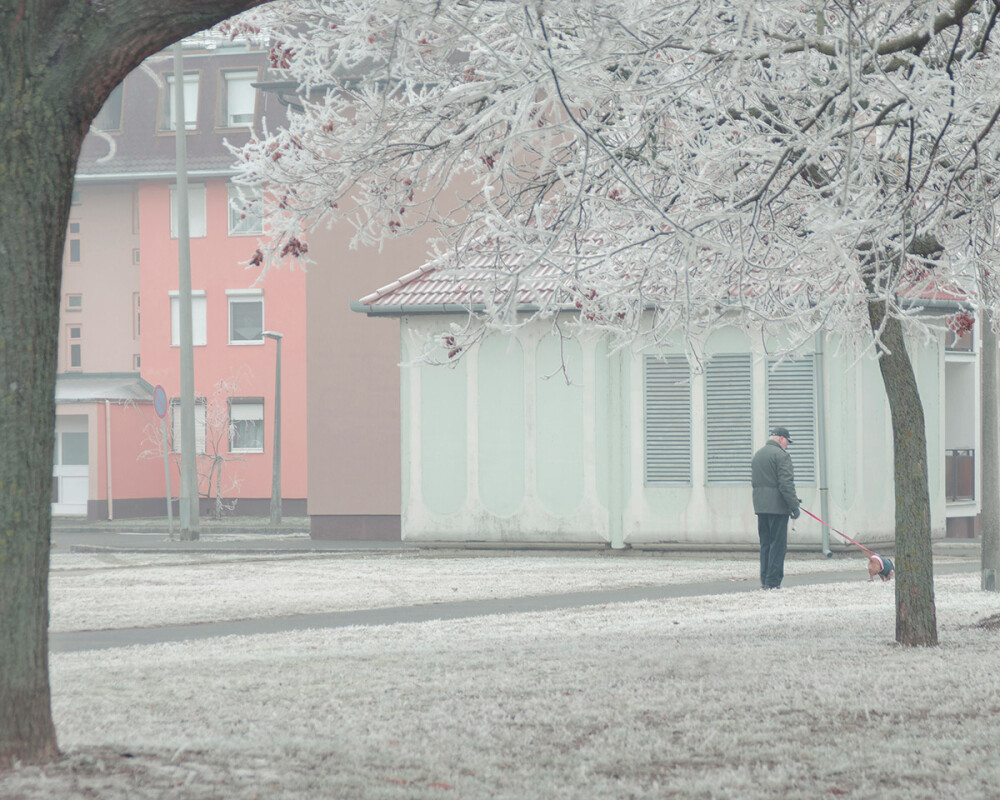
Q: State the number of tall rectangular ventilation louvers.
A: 3